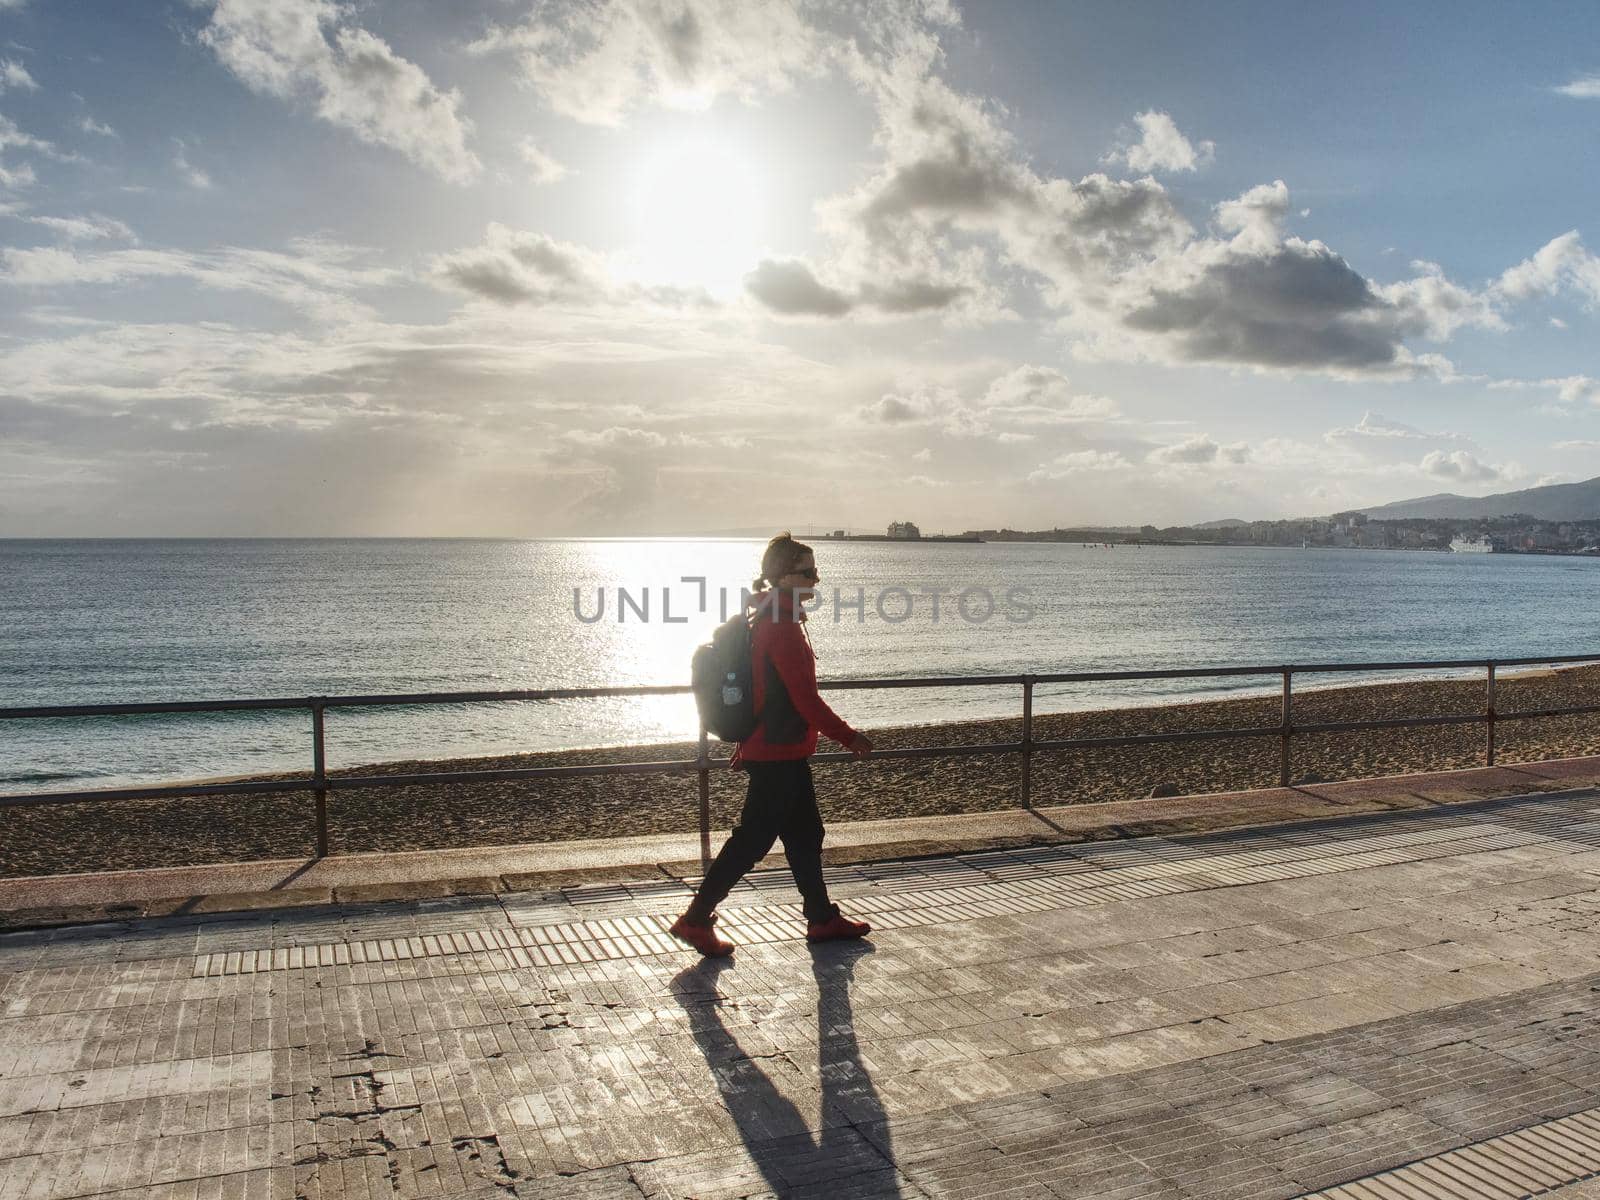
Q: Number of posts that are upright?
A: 5